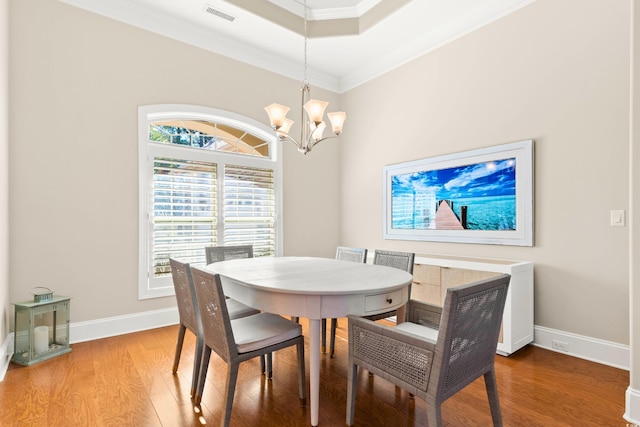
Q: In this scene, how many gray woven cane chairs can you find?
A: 6